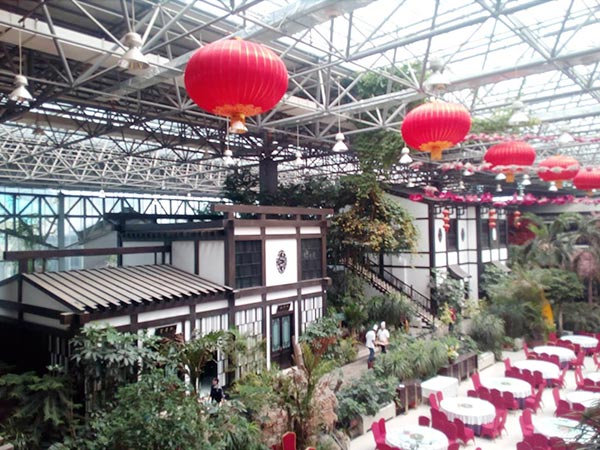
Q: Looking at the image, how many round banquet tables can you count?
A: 9